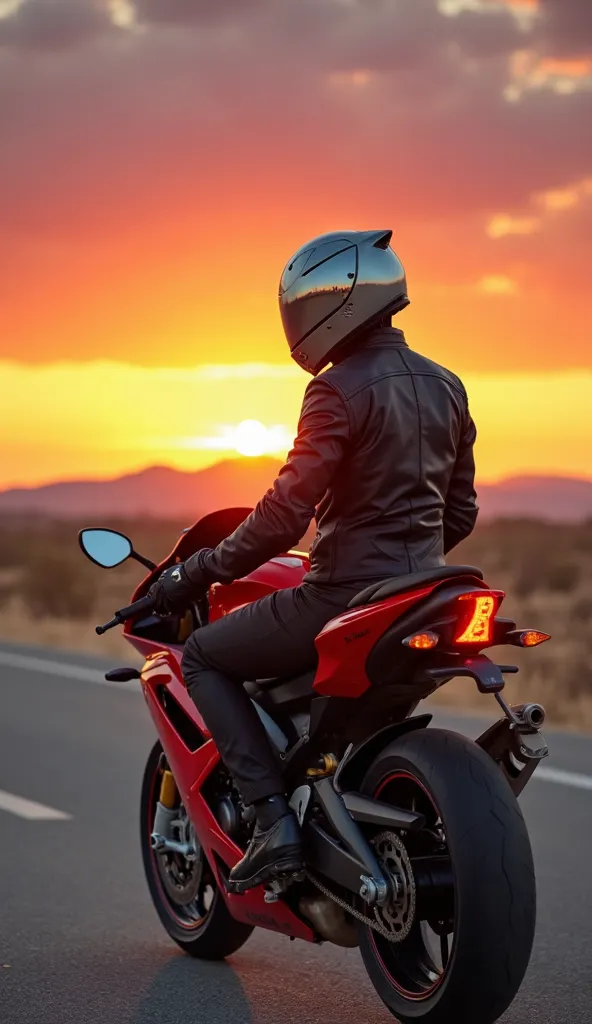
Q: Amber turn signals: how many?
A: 2